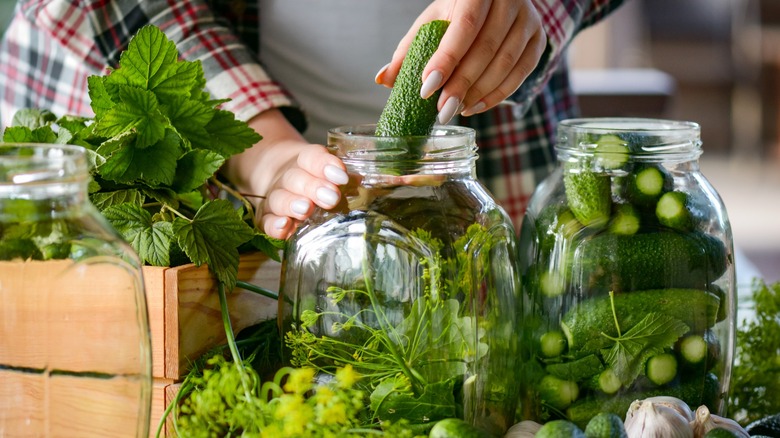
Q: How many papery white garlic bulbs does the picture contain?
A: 3